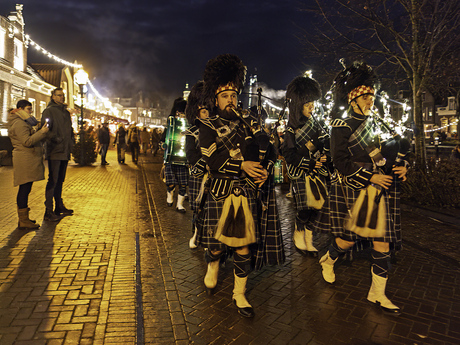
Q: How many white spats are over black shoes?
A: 9